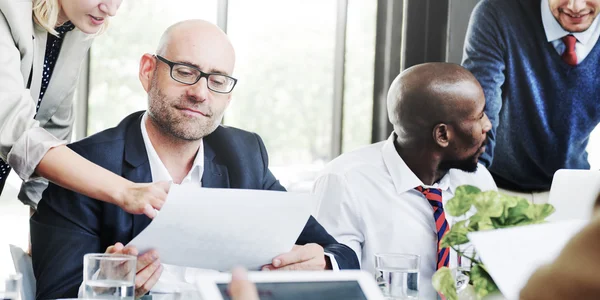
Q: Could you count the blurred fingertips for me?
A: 1